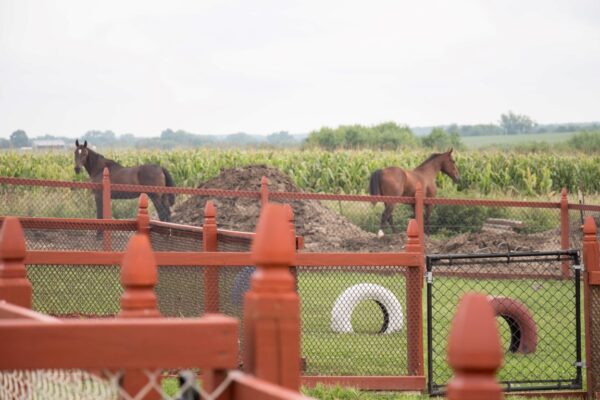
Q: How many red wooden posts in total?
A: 13